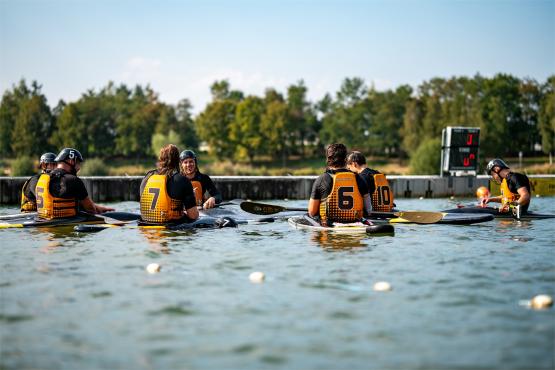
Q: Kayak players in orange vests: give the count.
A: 7